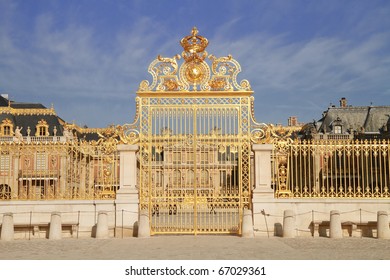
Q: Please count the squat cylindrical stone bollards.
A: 8